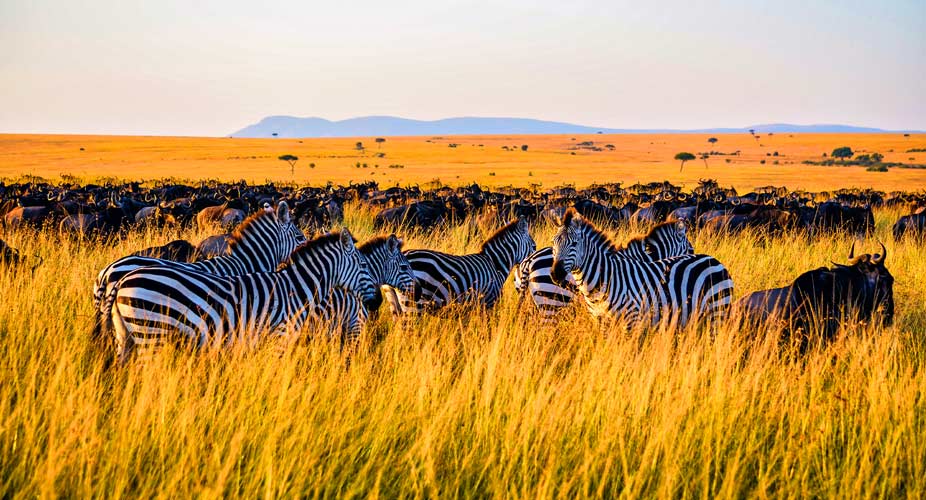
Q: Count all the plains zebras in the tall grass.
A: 6